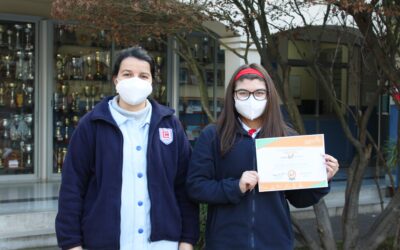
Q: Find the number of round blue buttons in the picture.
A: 4